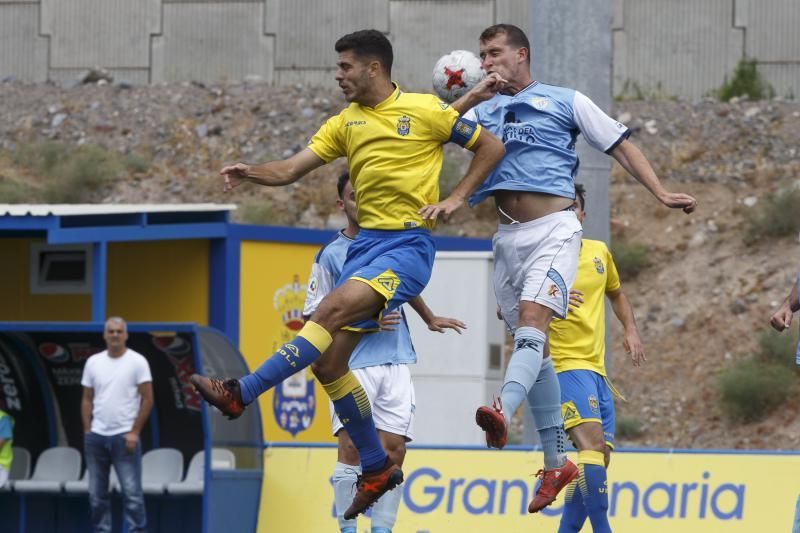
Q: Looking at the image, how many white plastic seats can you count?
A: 5